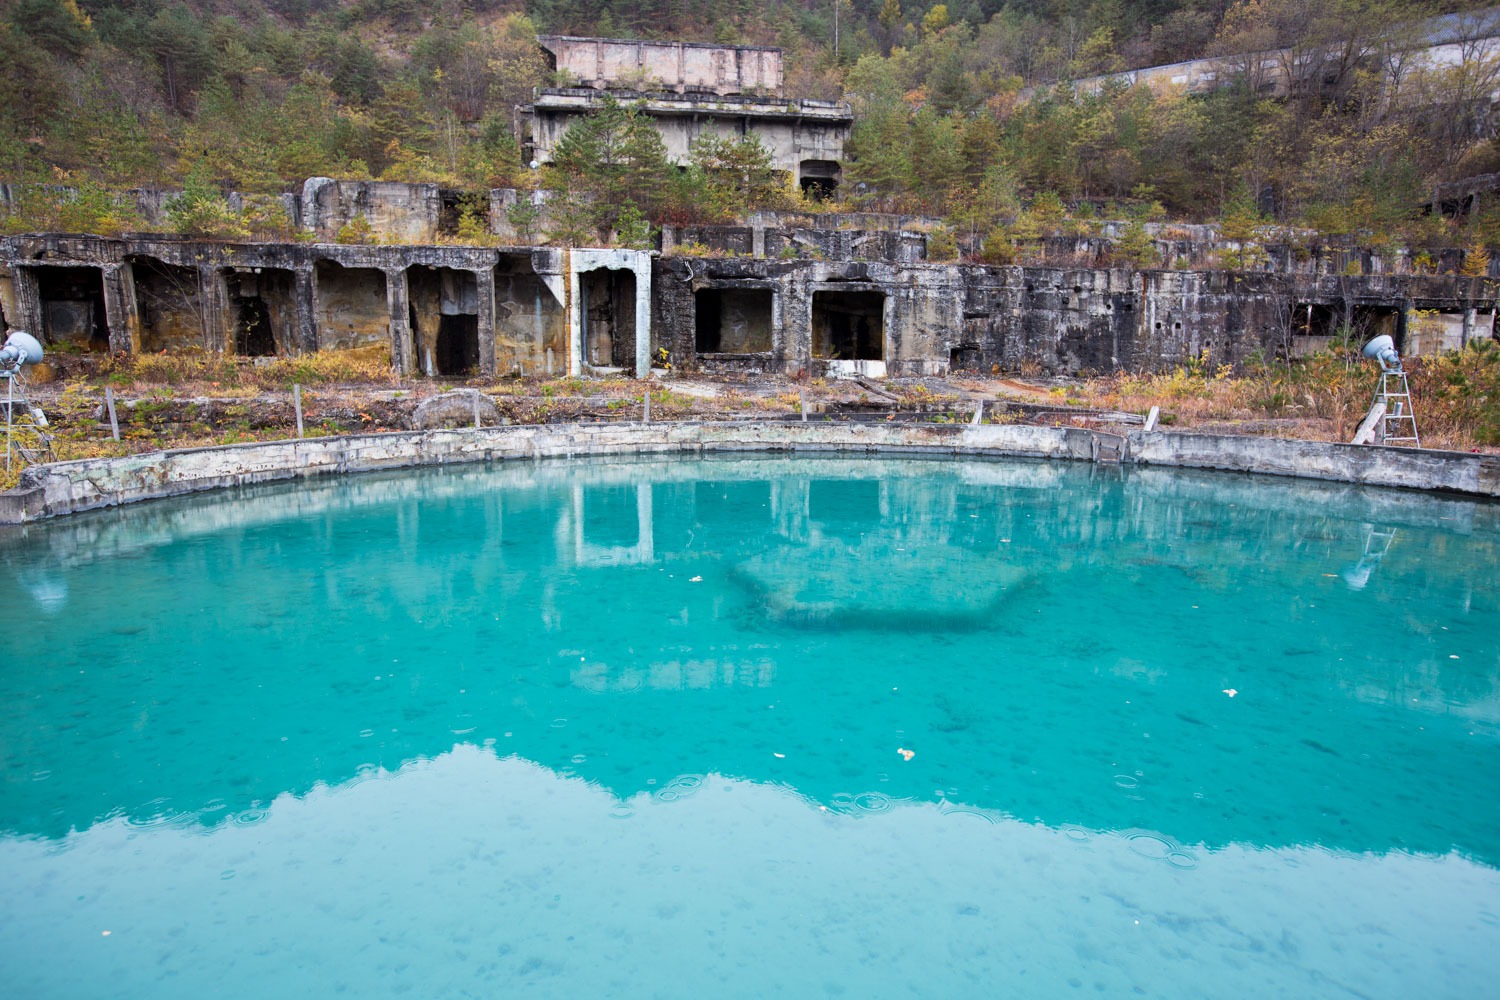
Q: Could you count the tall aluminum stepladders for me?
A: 2